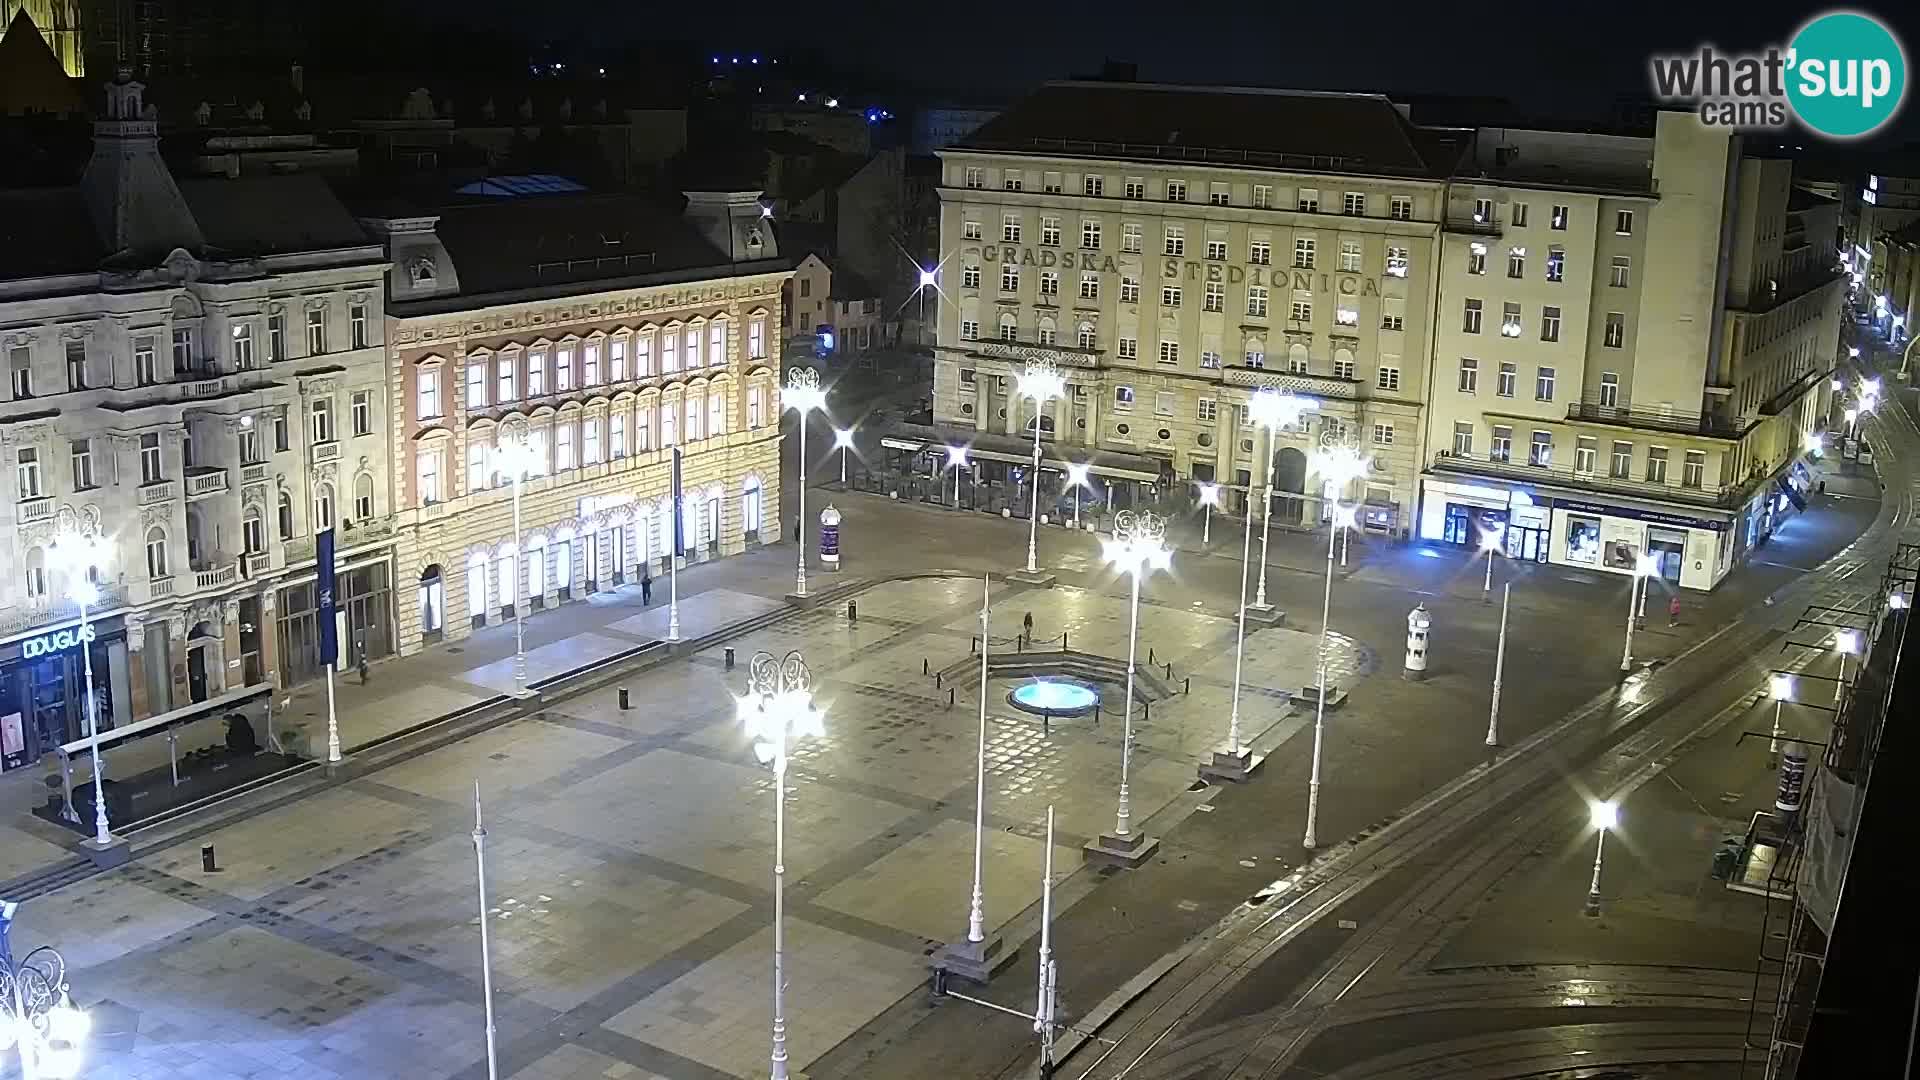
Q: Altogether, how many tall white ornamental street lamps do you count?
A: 9